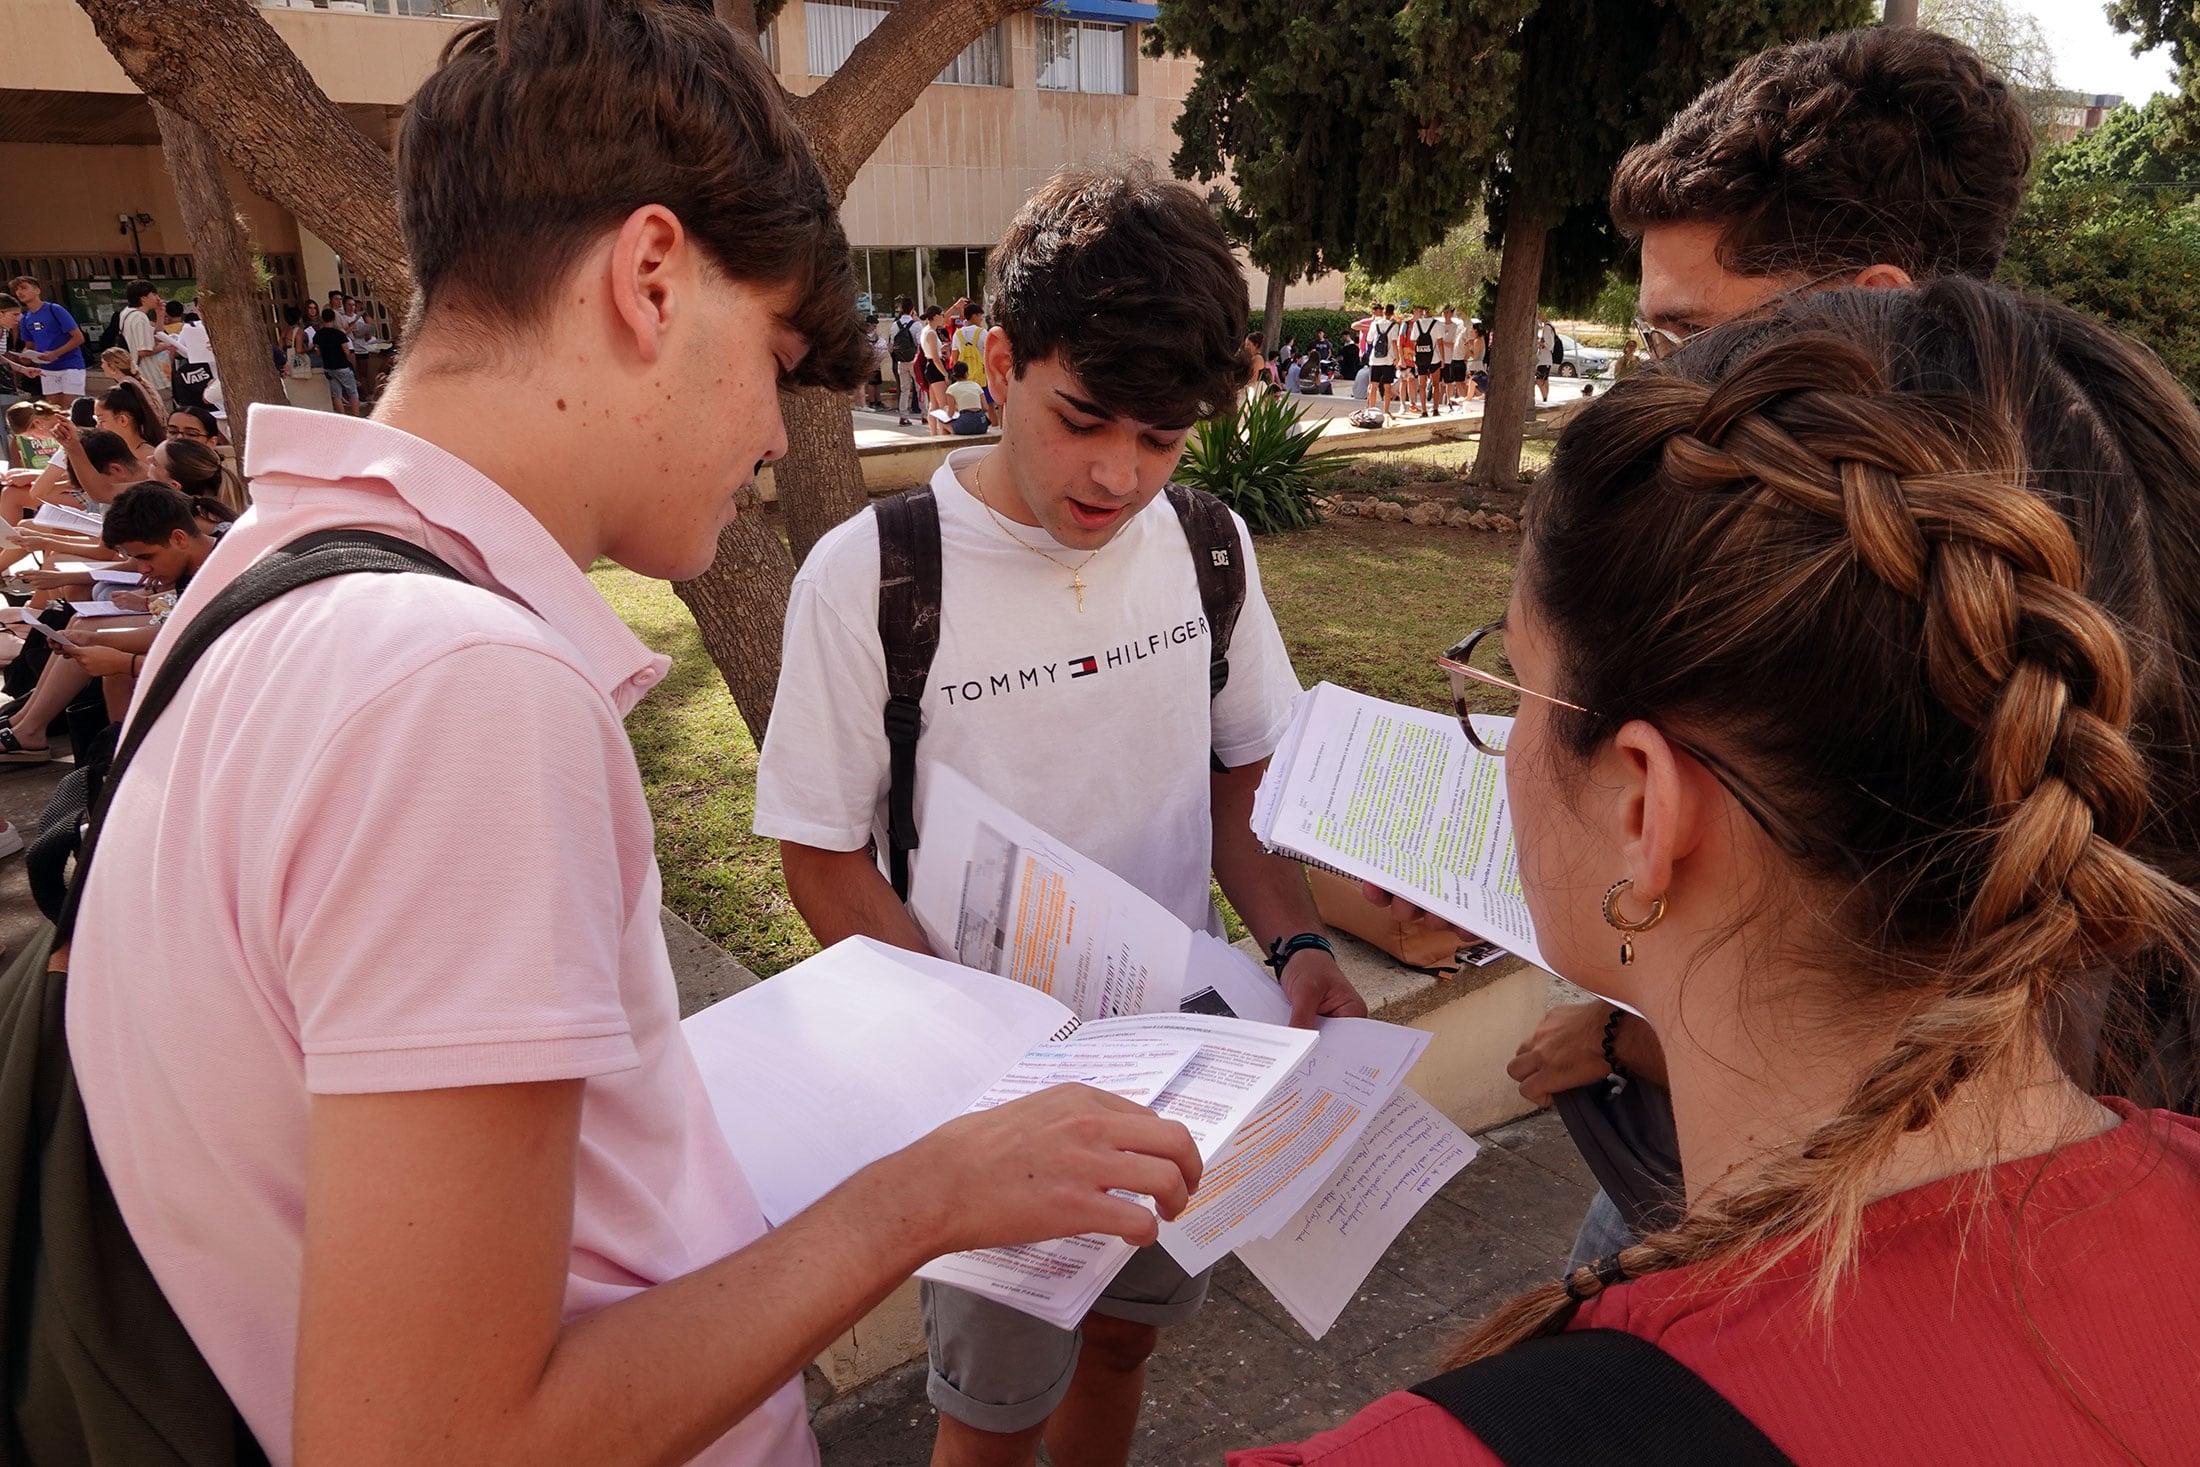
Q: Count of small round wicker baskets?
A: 0